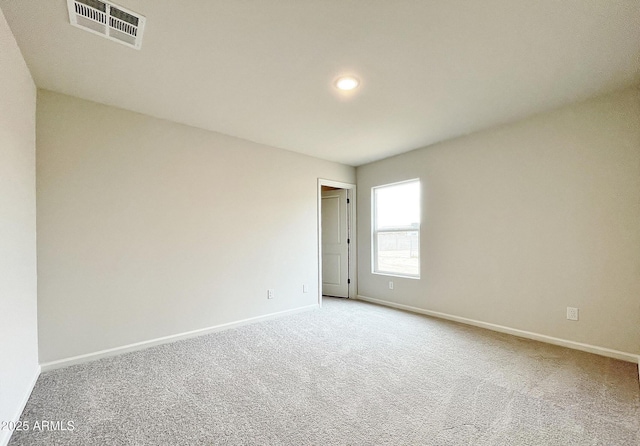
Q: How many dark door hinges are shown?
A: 3